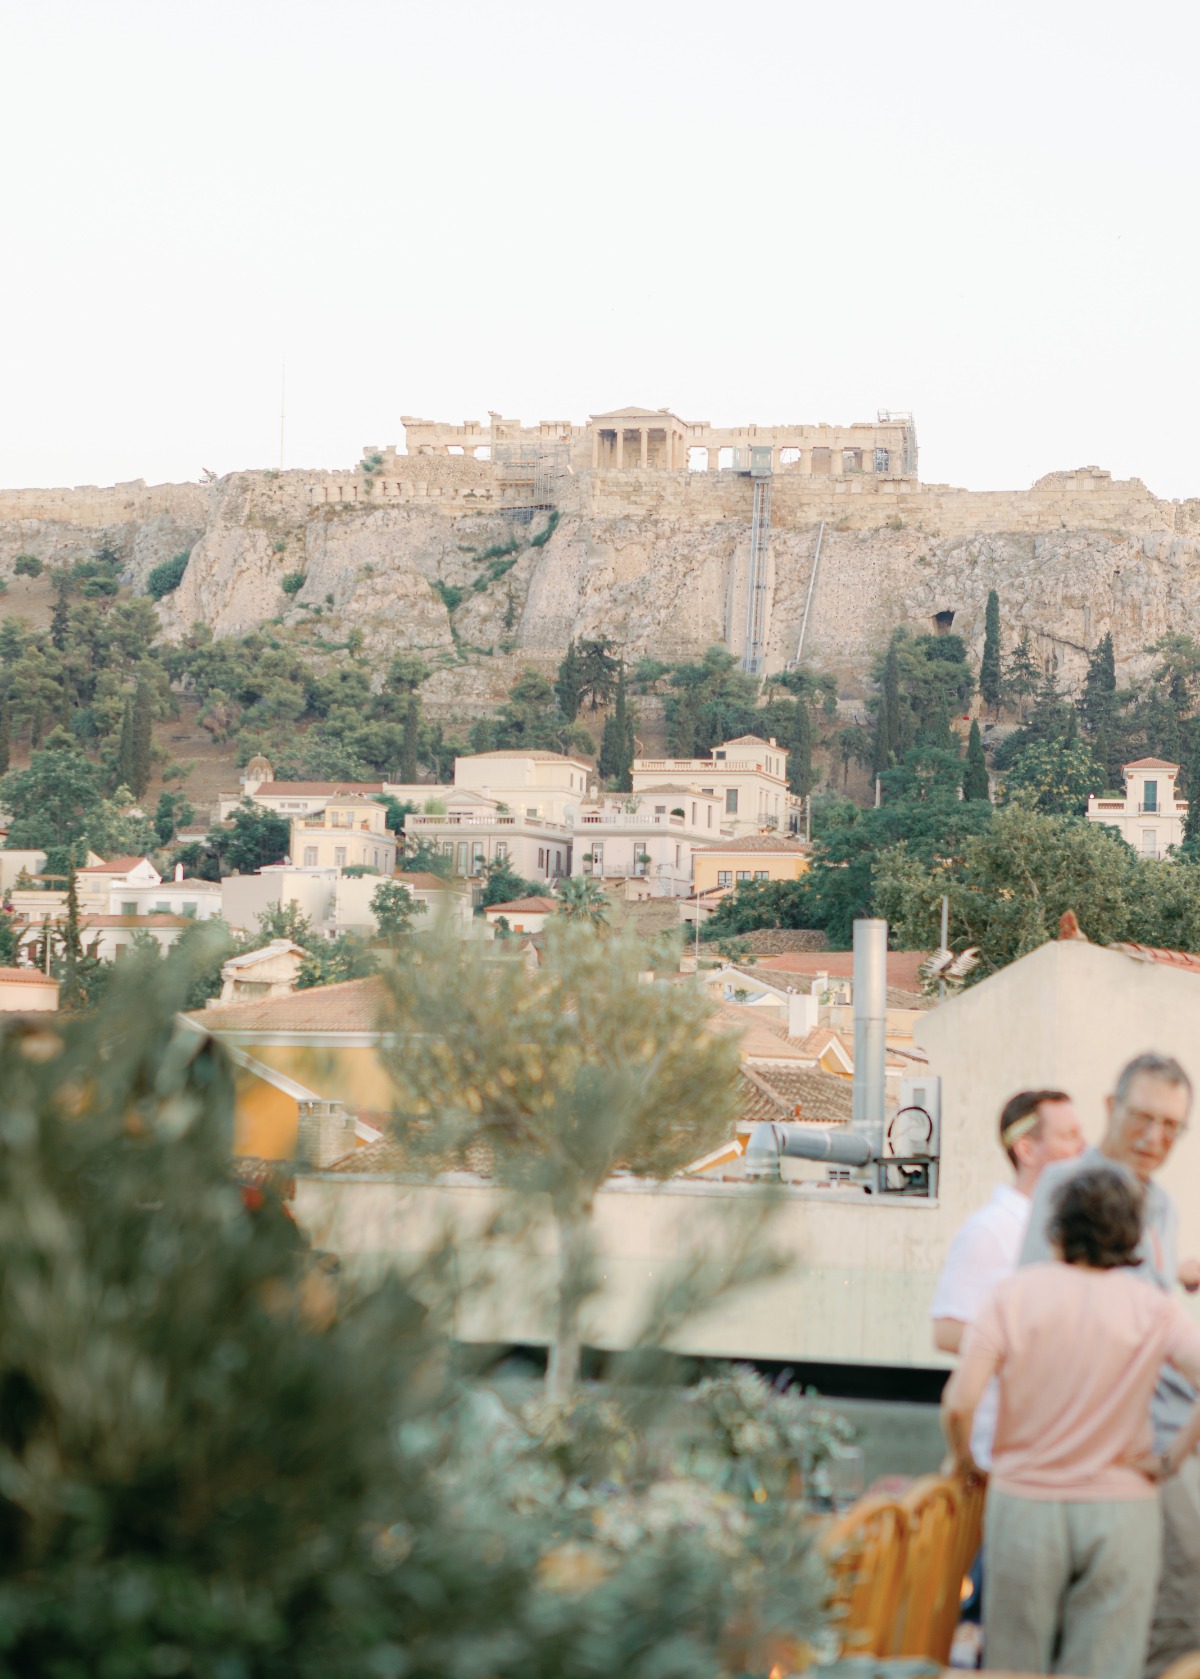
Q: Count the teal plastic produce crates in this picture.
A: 0